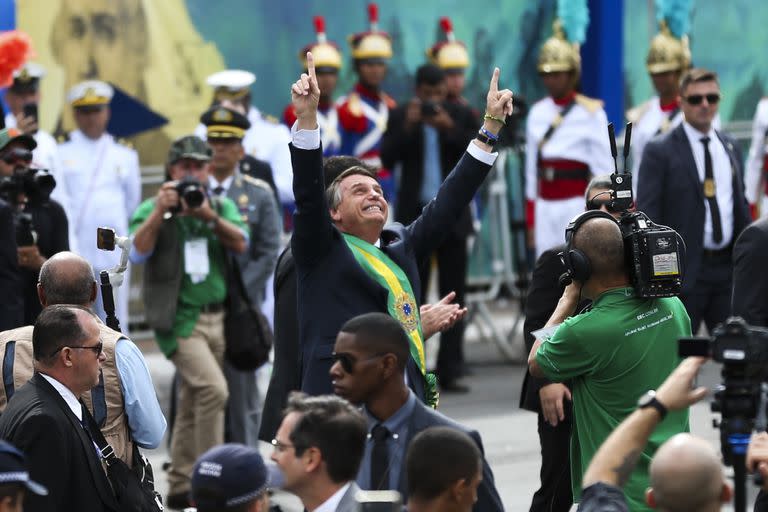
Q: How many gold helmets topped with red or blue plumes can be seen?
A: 5